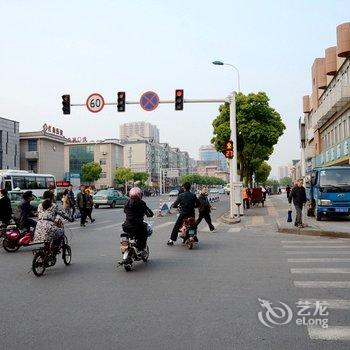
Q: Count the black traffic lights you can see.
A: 3